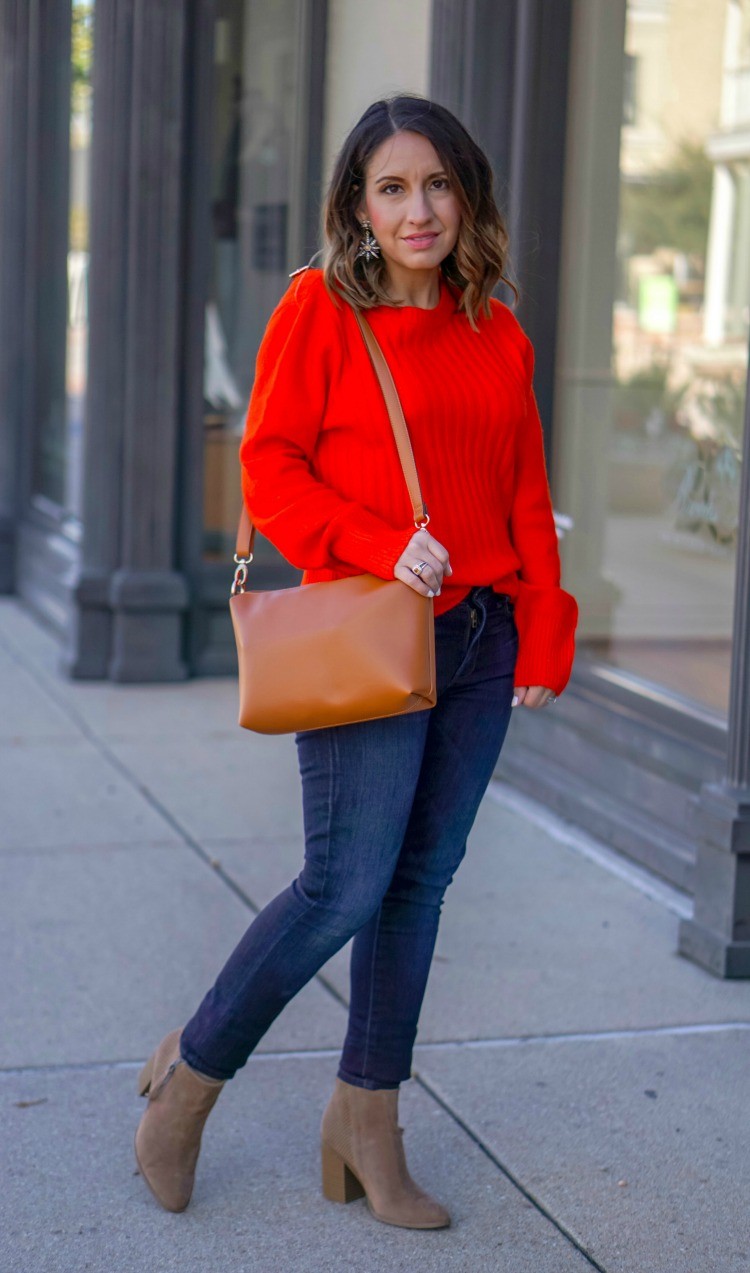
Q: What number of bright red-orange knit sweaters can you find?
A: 1